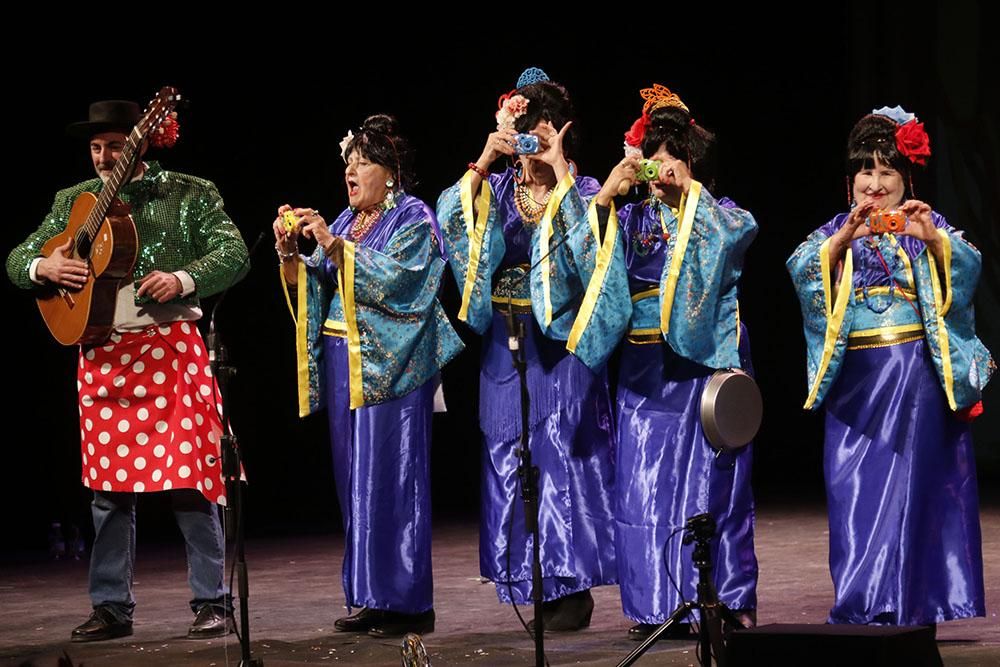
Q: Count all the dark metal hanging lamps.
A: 0